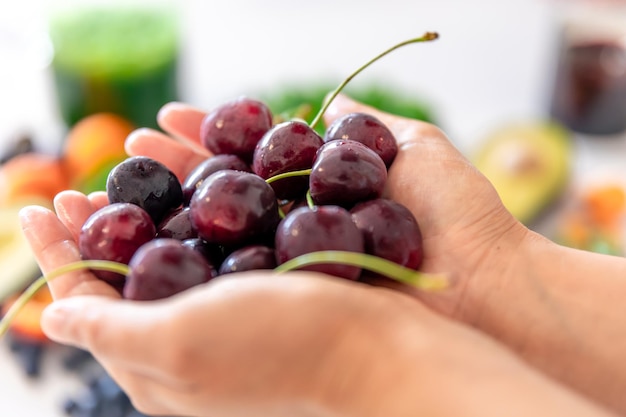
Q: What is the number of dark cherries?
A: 14